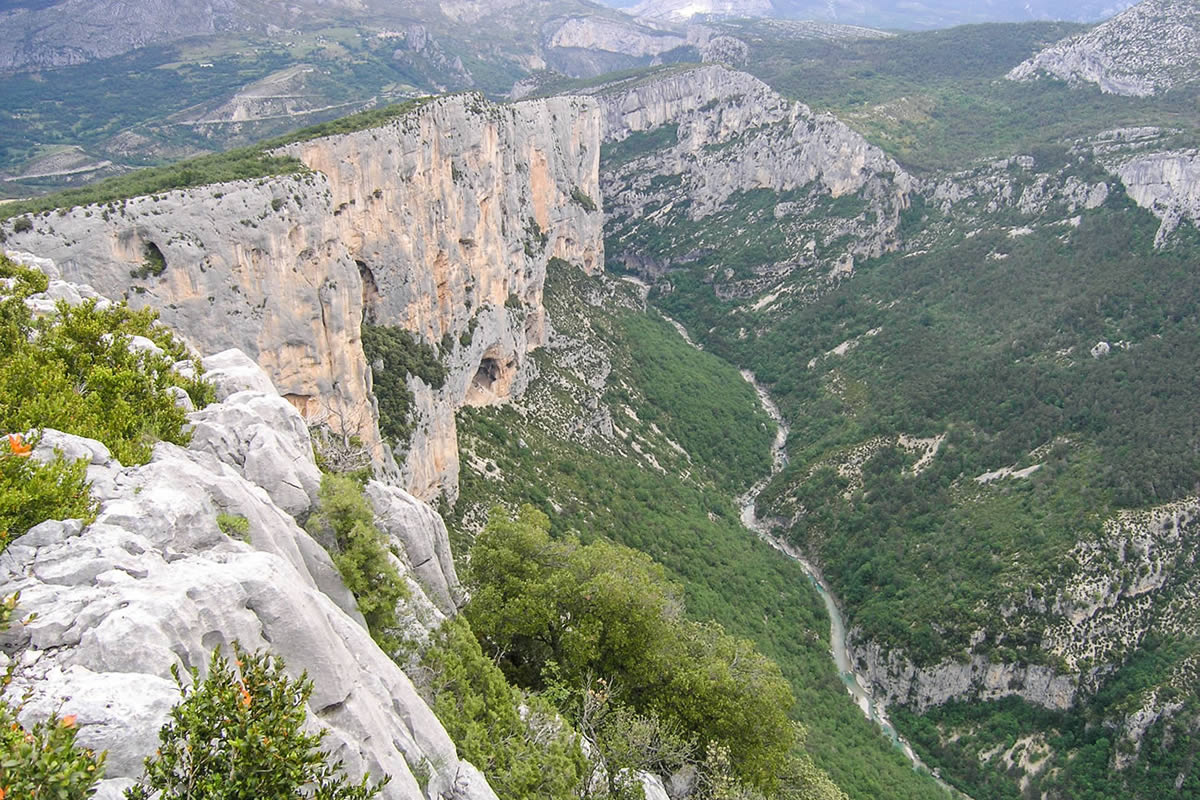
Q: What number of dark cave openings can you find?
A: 3